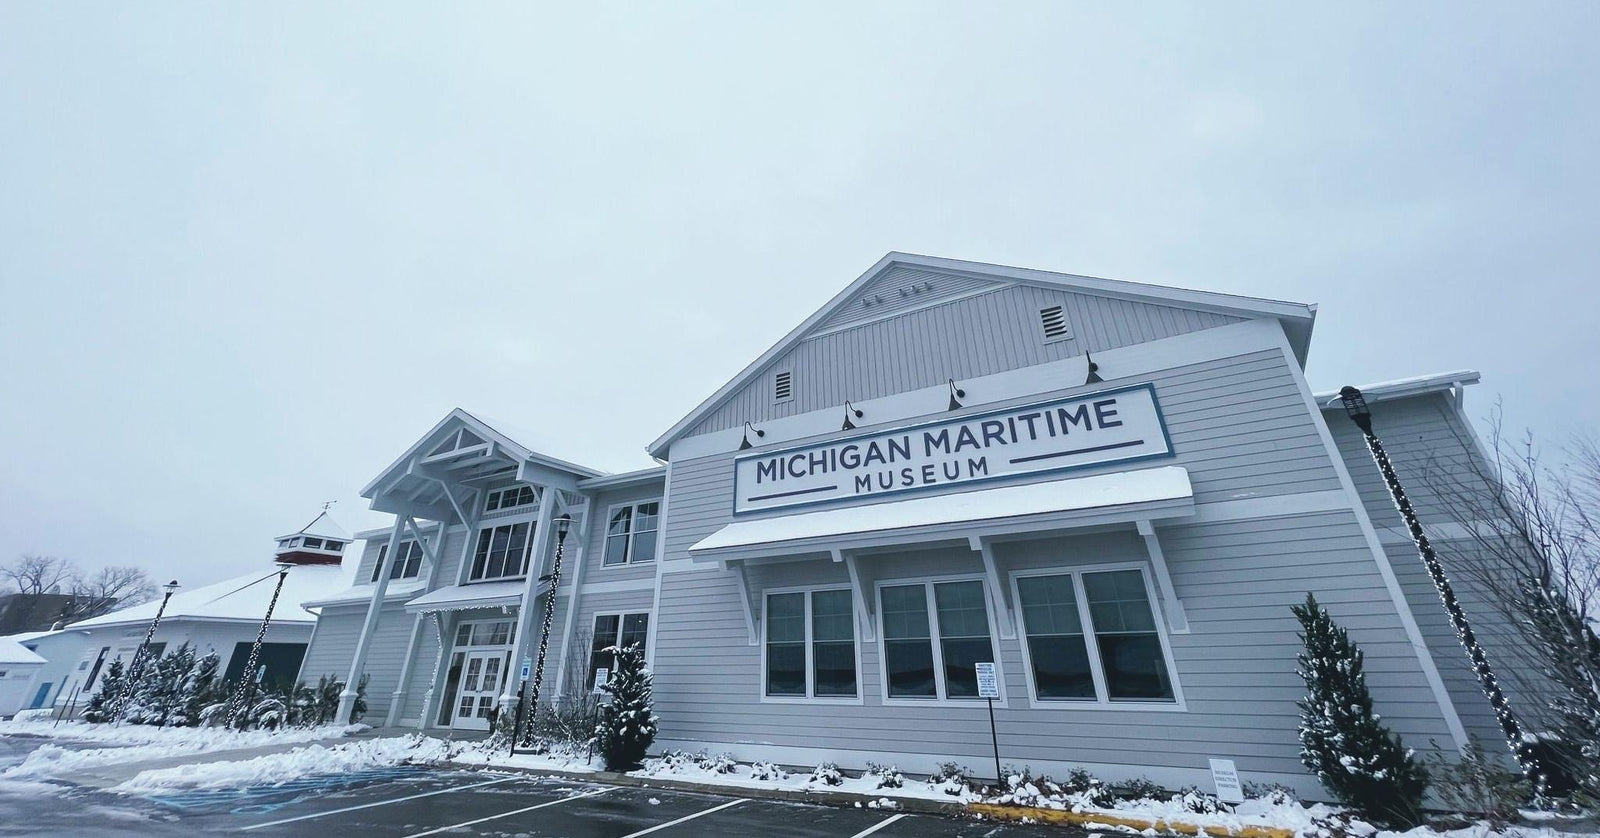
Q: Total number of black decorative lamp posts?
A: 4